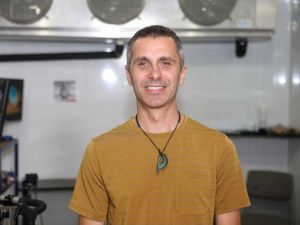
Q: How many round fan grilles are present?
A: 3